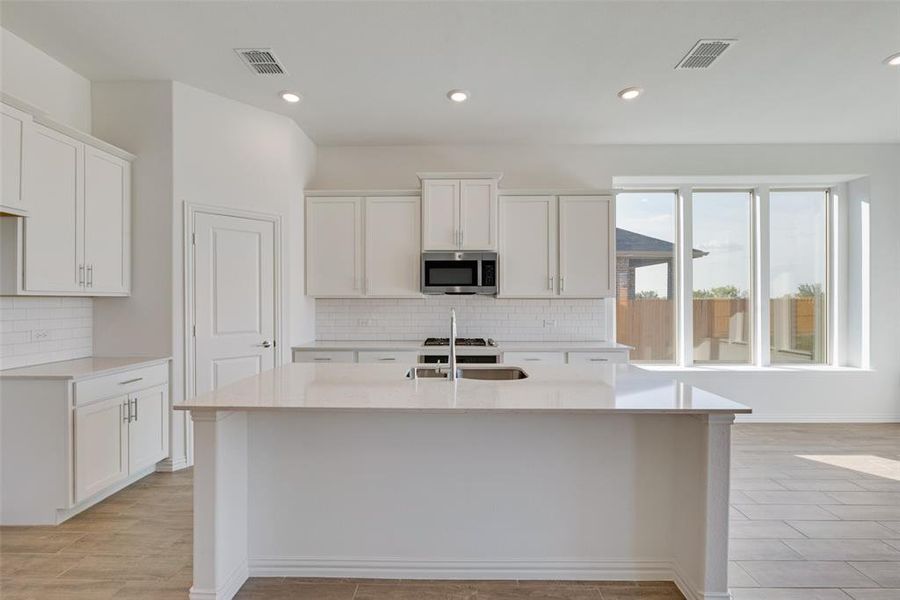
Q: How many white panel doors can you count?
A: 1